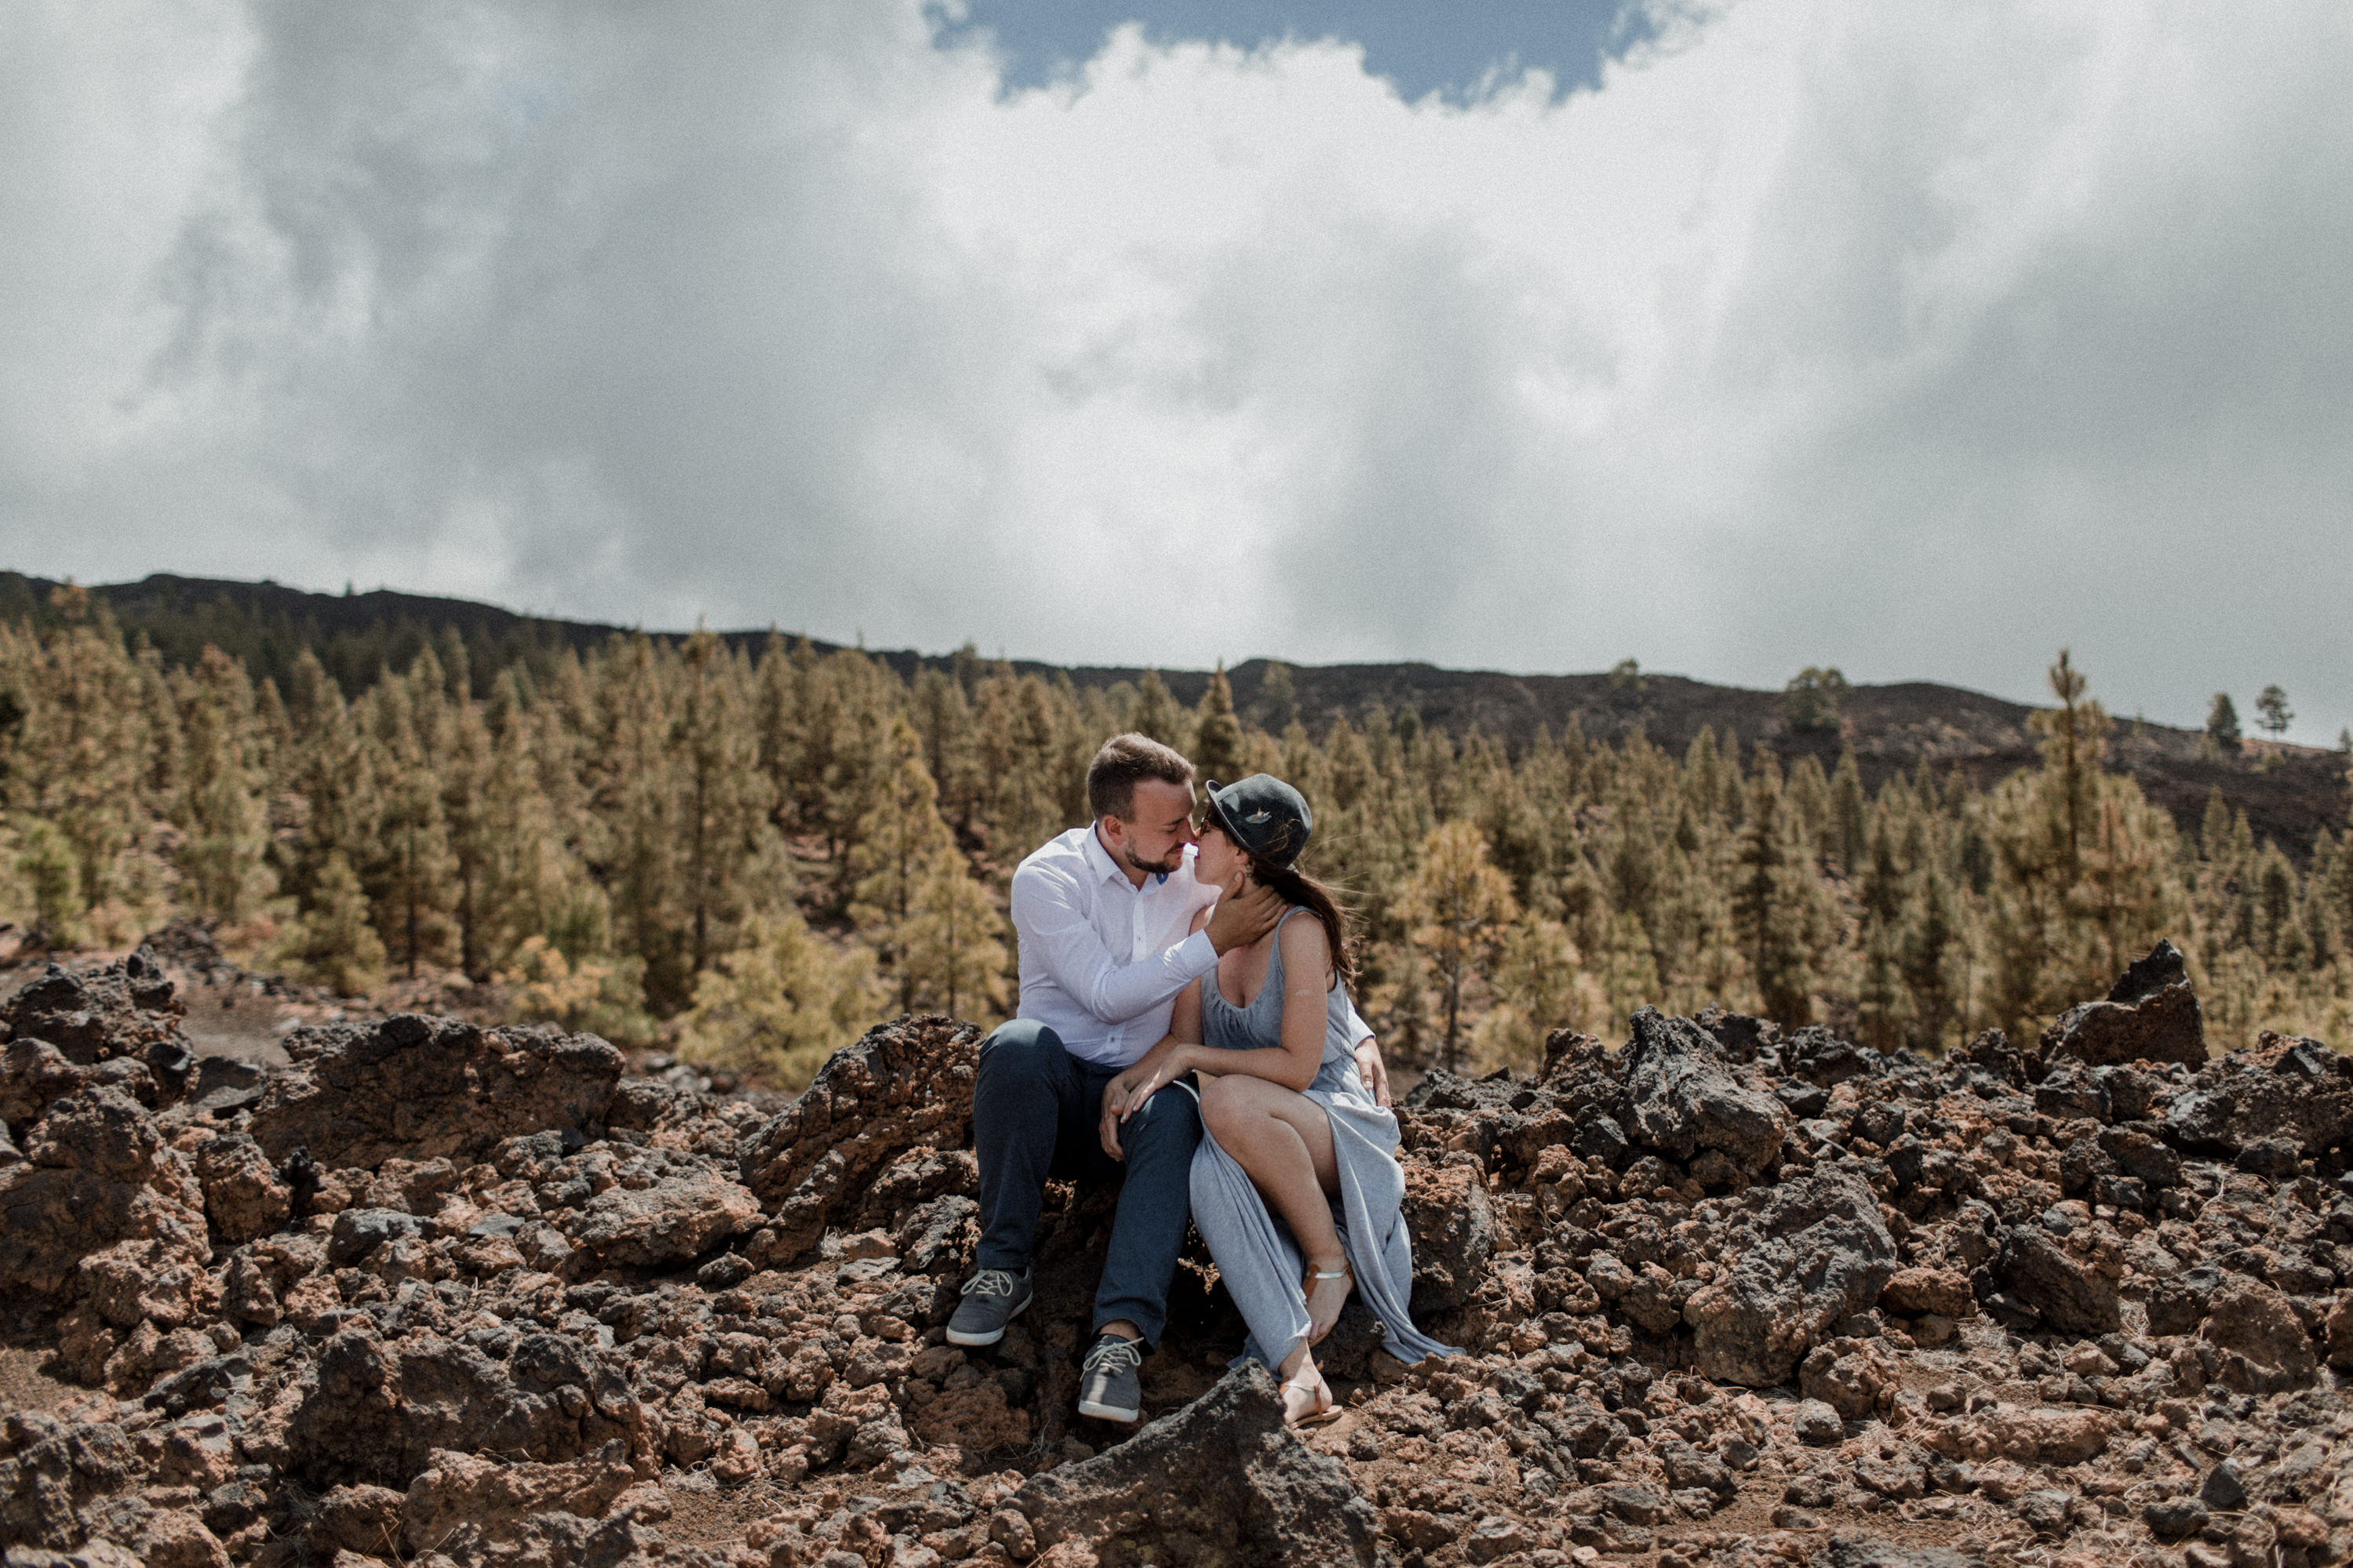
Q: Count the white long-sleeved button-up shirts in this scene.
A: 1